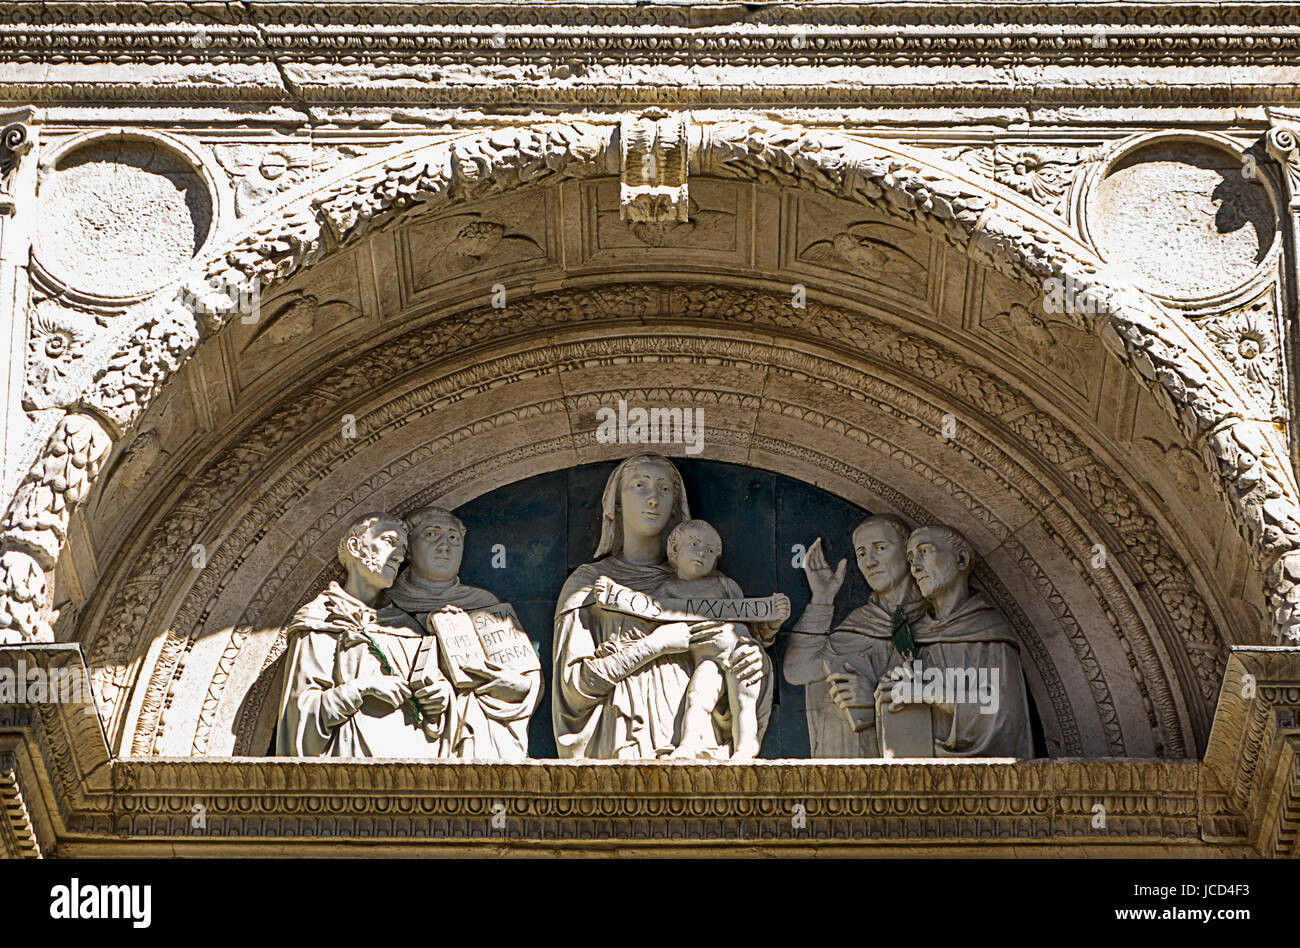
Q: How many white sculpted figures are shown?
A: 6